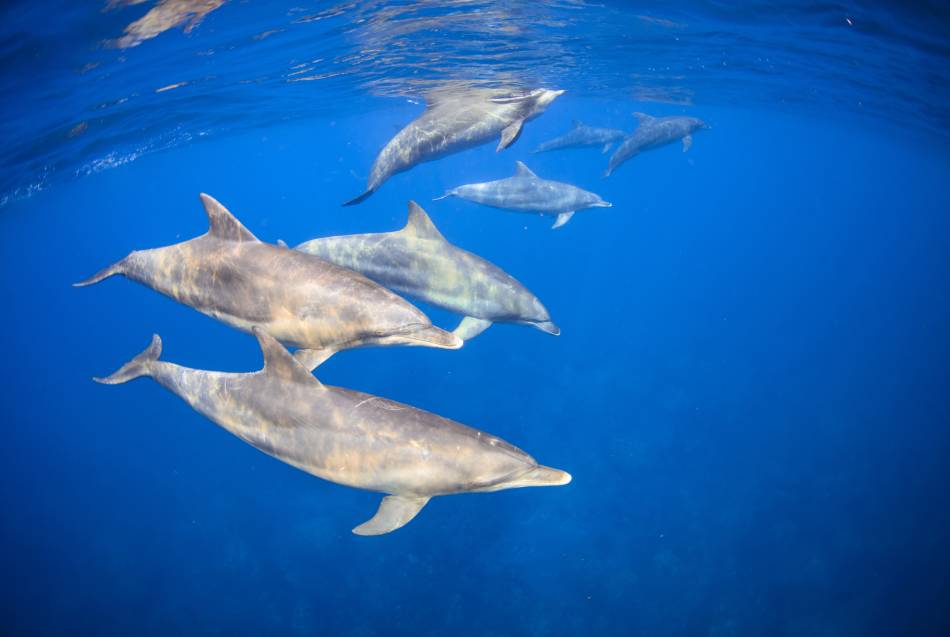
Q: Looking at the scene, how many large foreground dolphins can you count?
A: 3